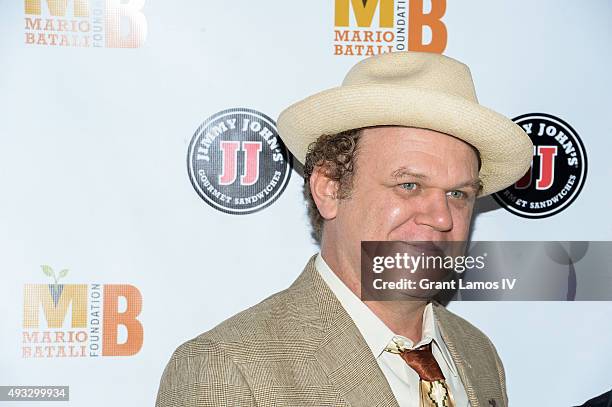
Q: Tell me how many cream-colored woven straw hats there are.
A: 1